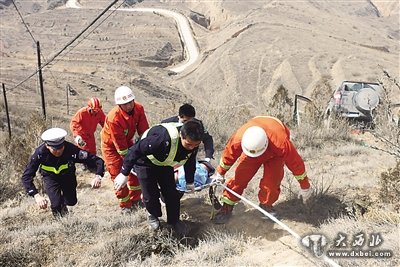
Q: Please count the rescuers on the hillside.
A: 6